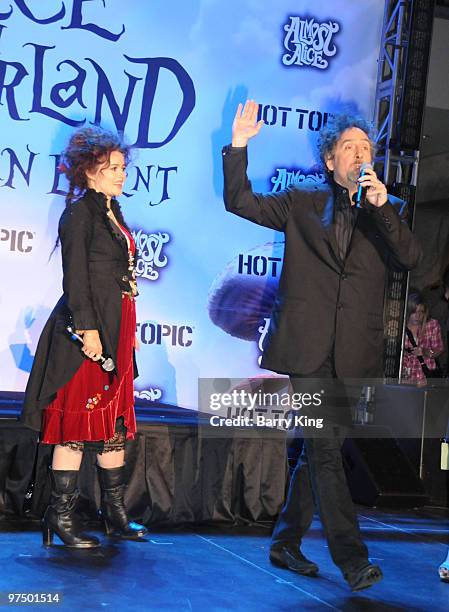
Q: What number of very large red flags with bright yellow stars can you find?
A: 0